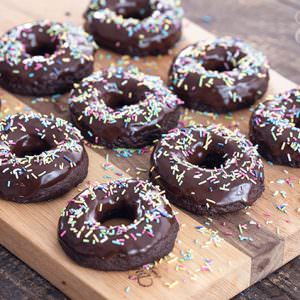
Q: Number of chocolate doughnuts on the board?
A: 8